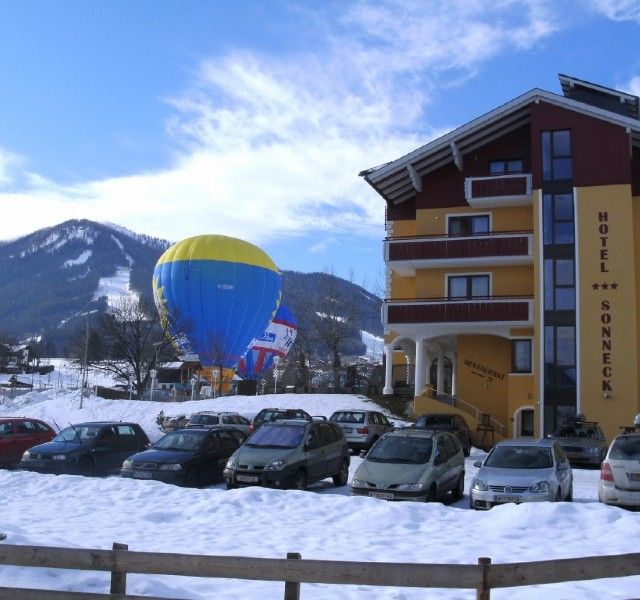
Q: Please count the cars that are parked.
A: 12